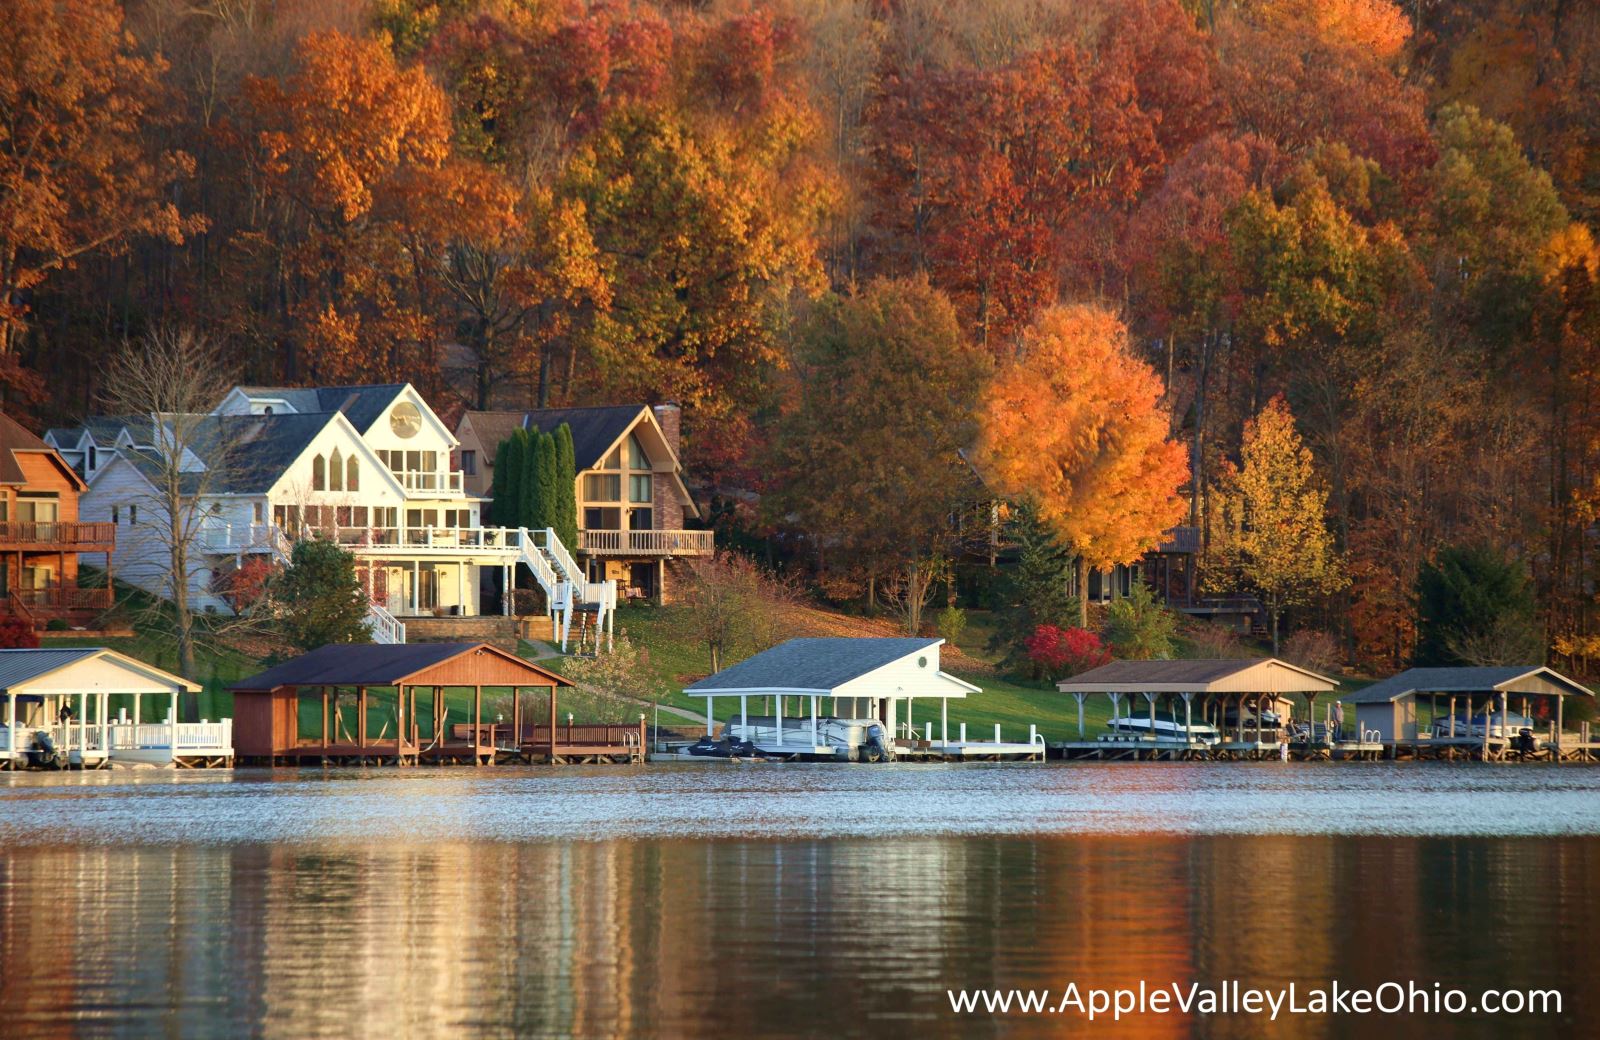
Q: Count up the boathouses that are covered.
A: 5